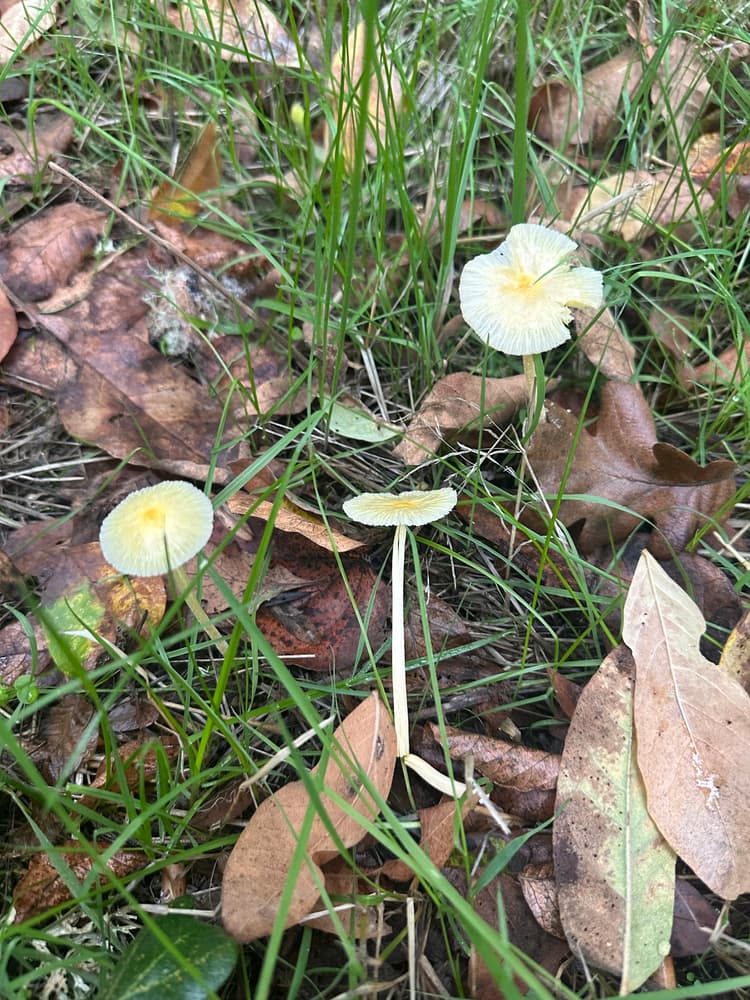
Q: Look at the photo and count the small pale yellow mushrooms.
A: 3